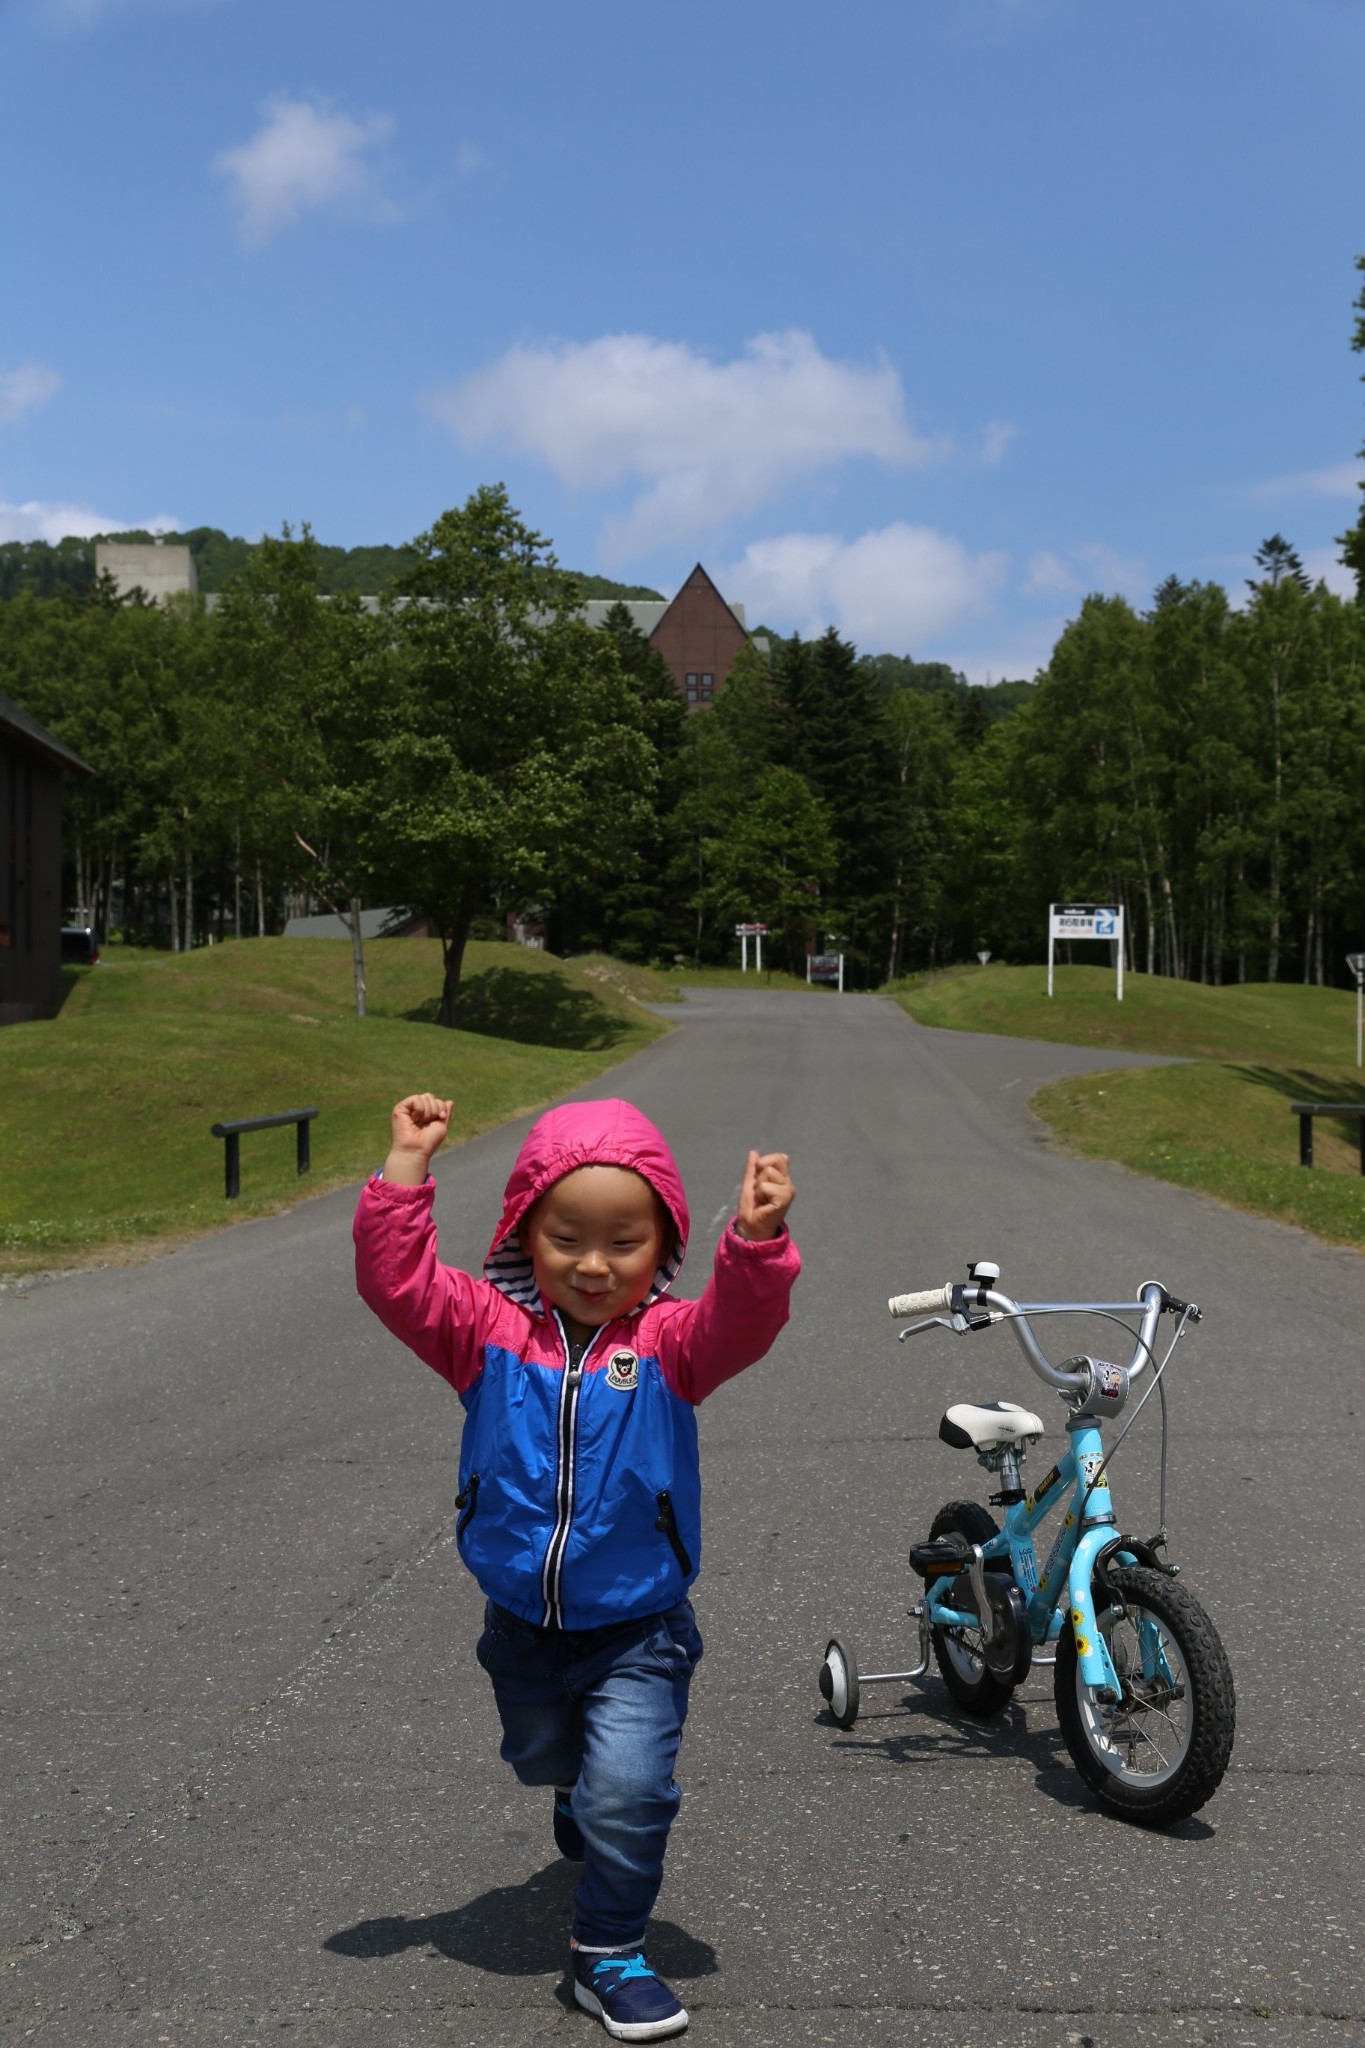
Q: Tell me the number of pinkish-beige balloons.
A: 0